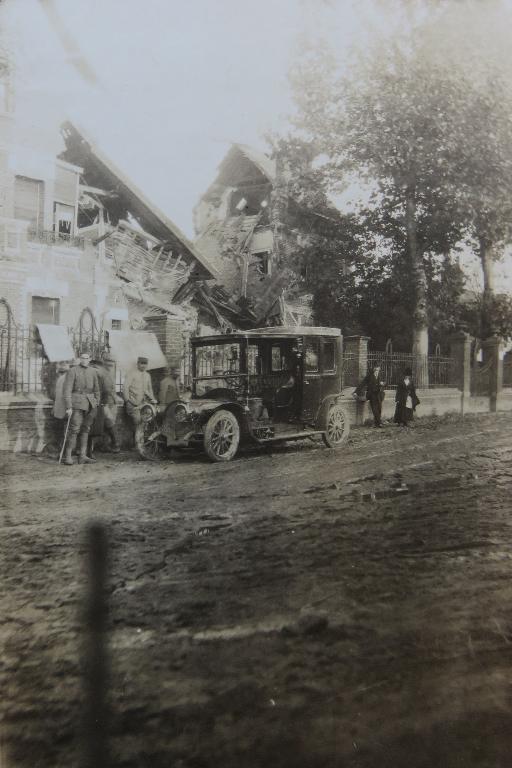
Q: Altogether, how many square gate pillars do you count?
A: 4